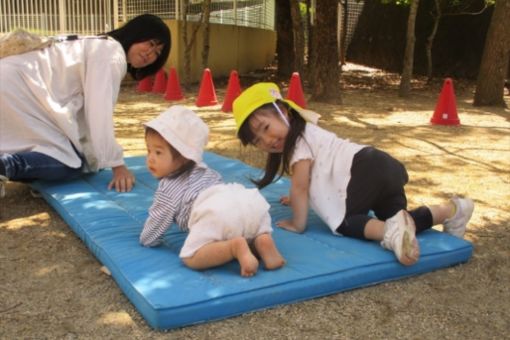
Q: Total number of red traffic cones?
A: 7